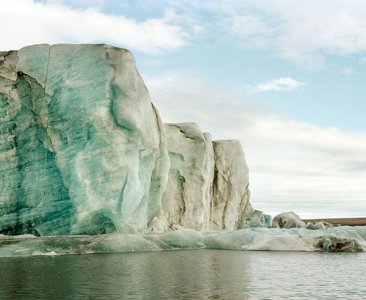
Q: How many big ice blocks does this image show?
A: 3